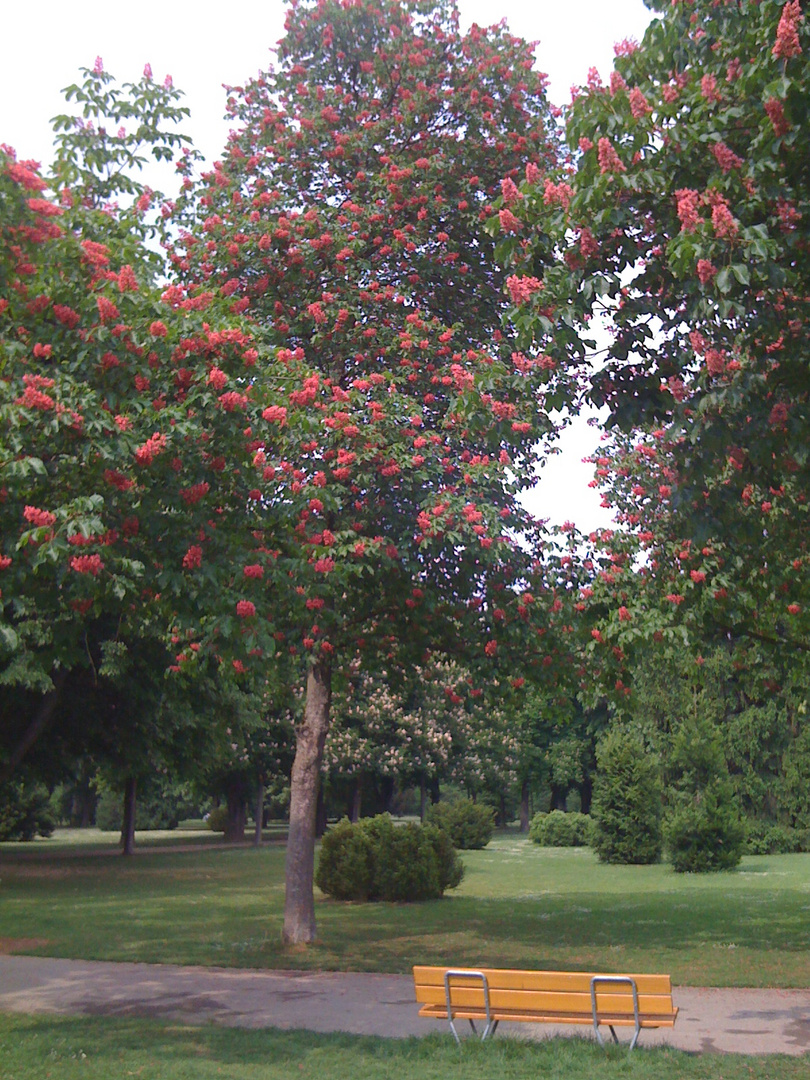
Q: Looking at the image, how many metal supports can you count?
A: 2